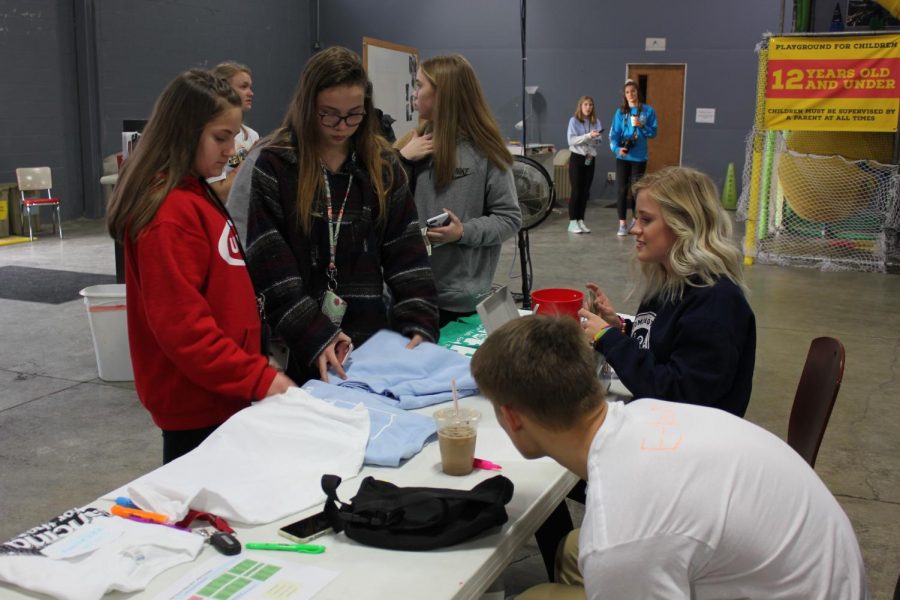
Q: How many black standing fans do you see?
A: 1